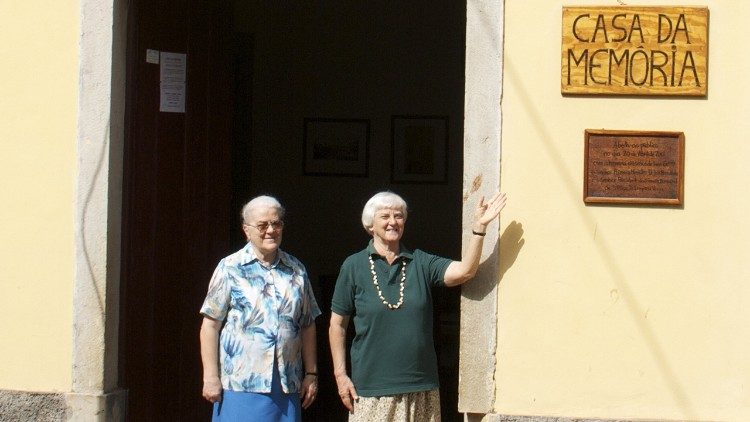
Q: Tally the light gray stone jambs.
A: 2